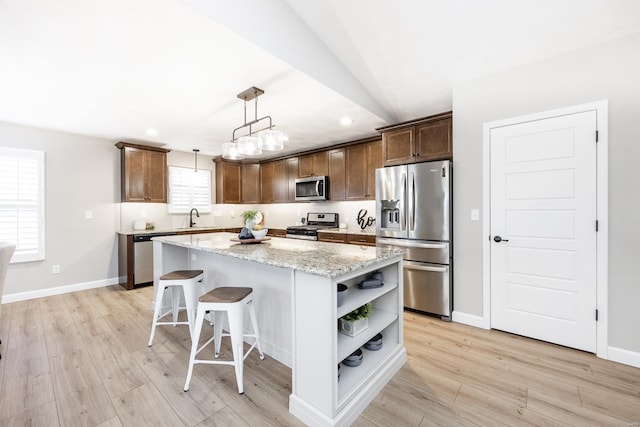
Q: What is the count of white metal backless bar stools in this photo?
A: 2